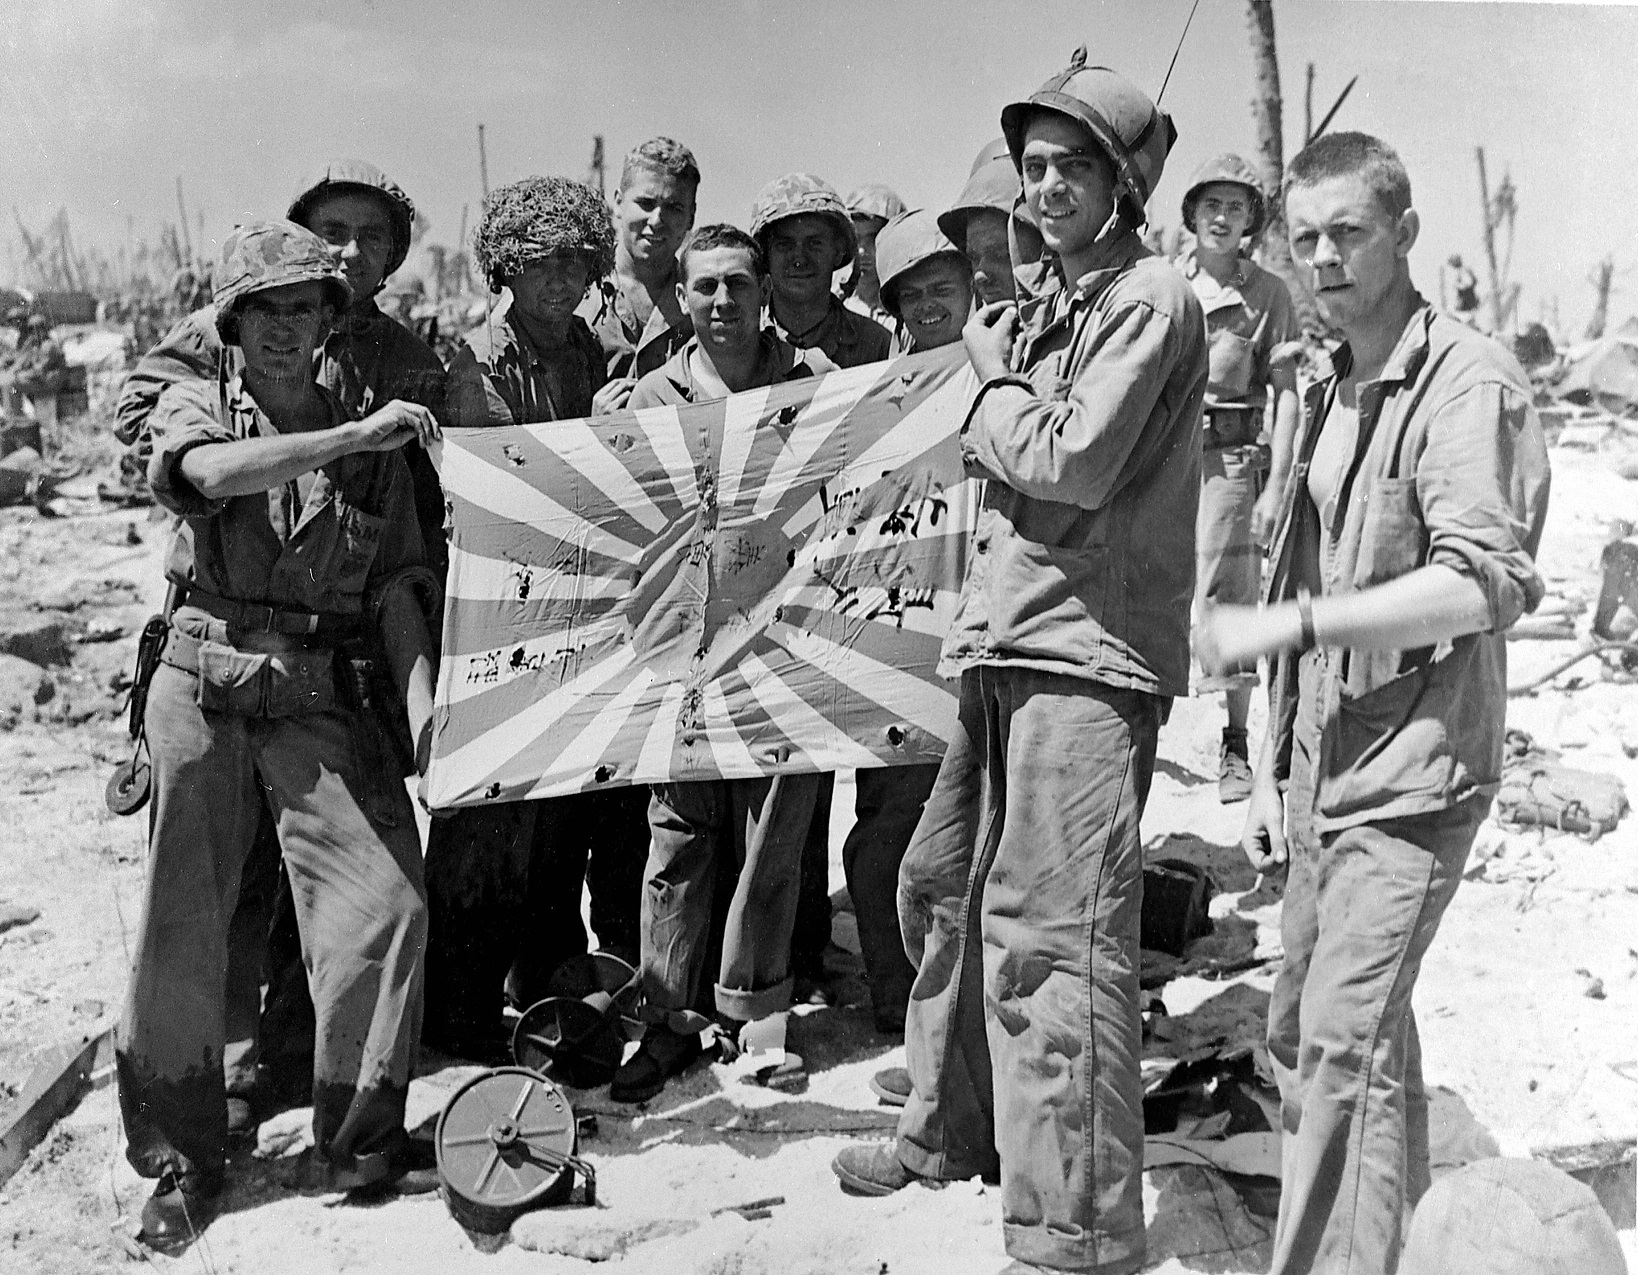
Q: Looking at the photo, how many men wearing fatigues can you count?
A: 12